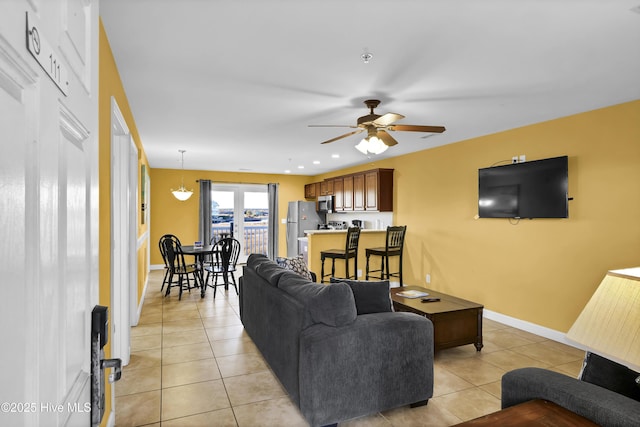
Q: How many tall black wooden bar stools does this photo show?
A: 2